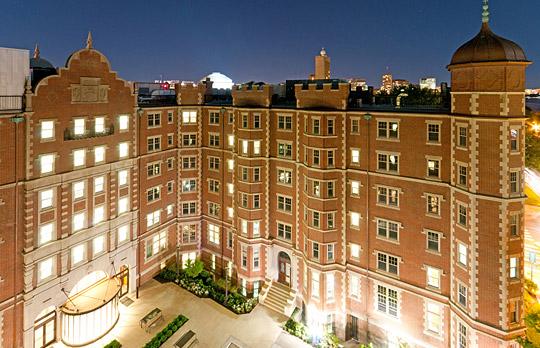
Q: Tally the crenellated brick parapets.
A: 3